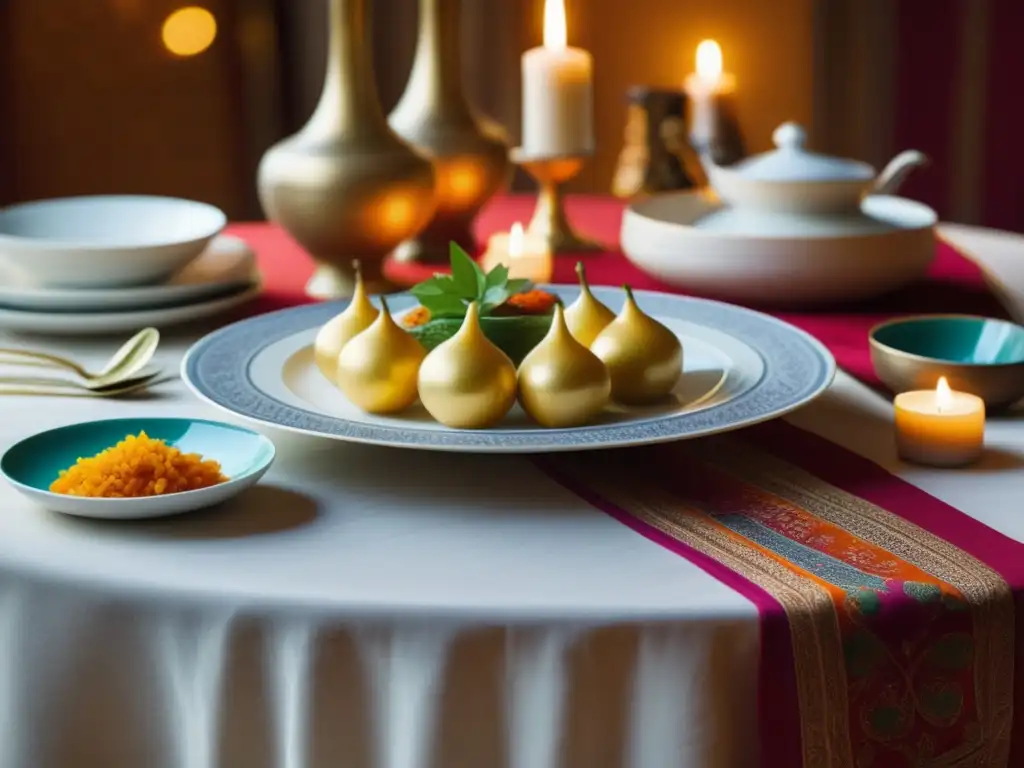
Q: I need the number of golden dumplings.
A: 6